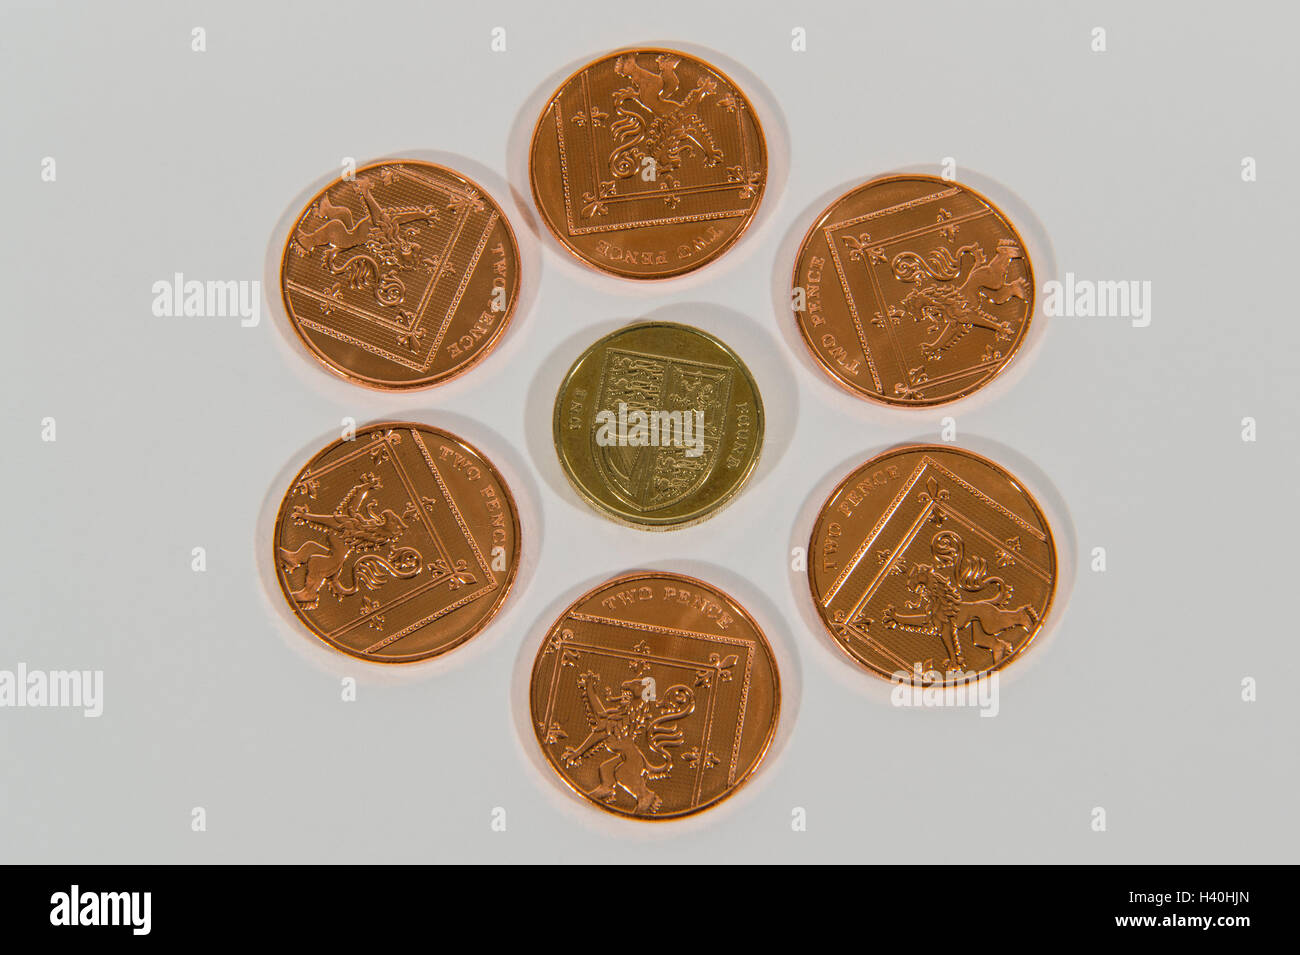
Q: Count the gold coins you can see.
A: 1